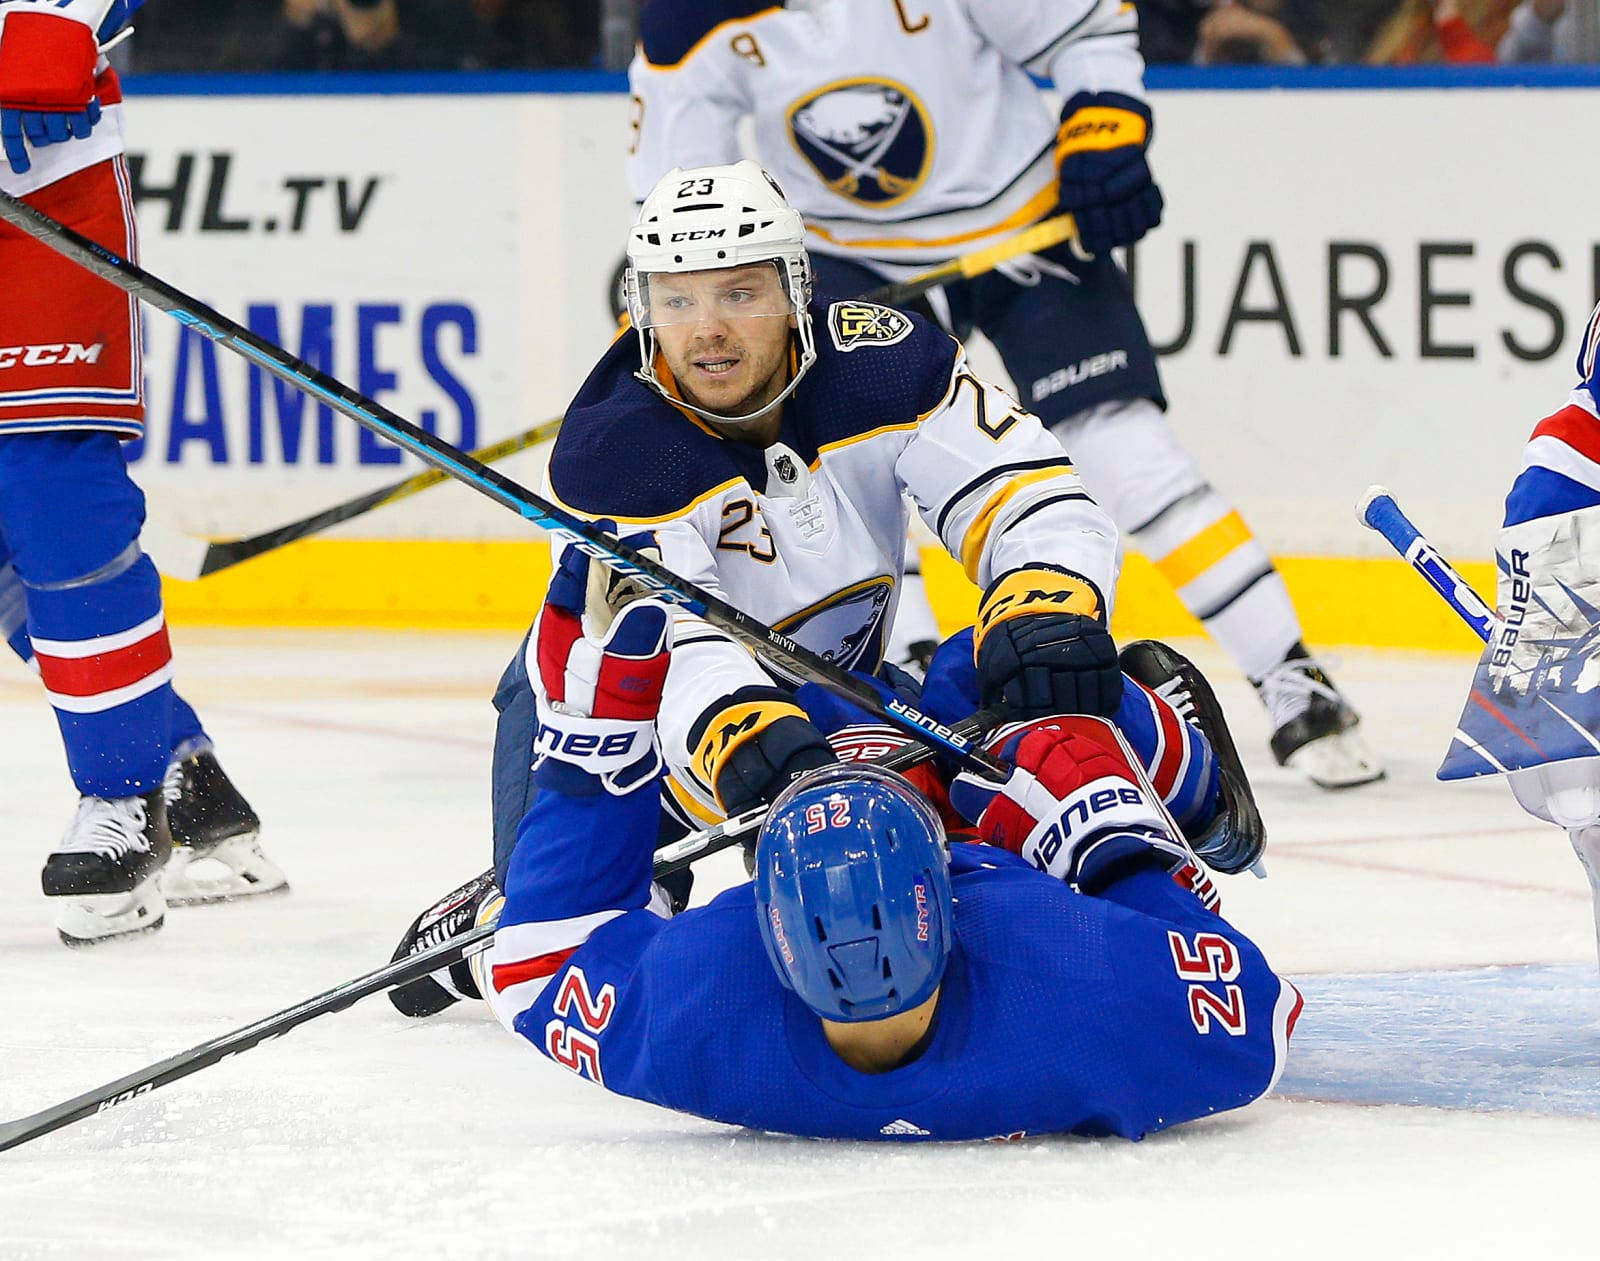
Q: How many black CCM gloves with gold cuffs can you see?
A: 2